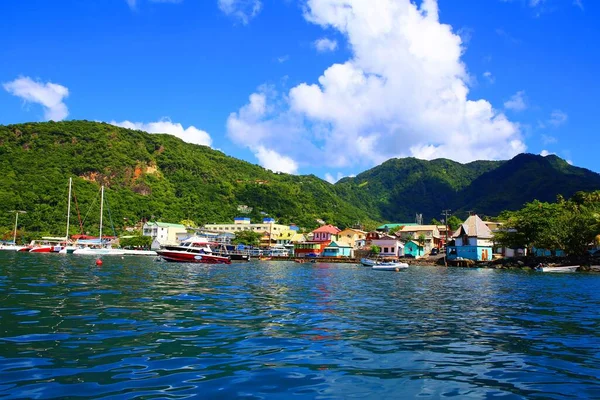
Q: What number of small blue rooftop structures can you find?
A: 2